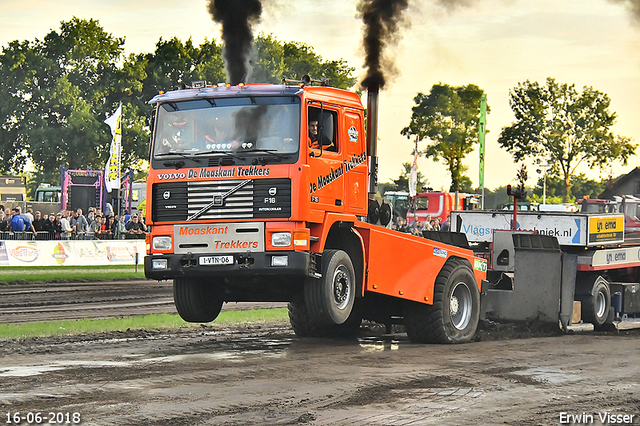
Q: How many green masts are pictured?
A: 1